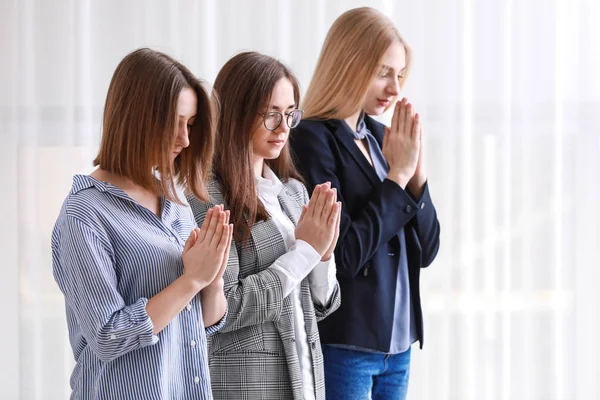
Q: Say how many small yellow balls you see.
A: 0